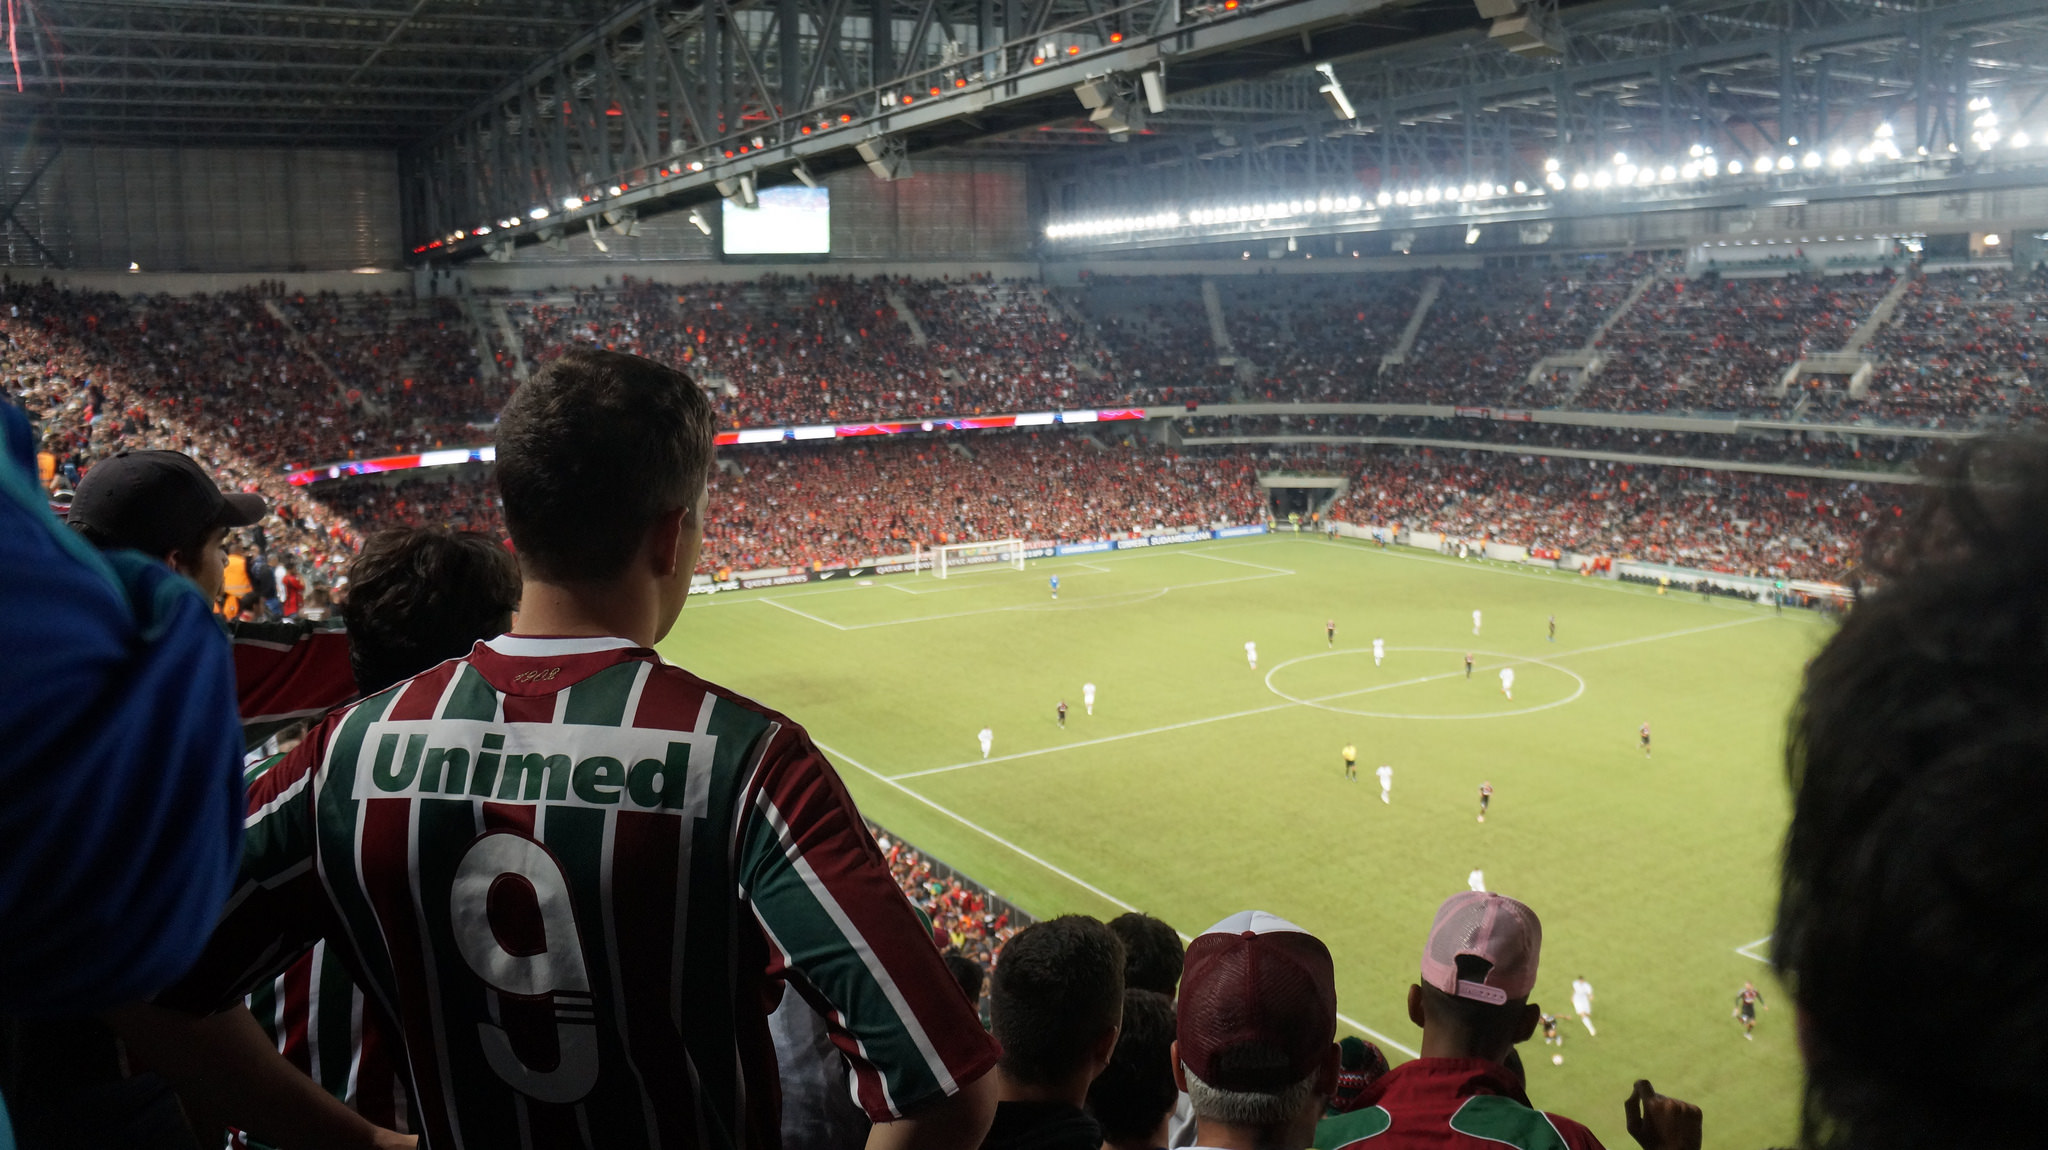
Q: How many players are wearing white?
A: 9